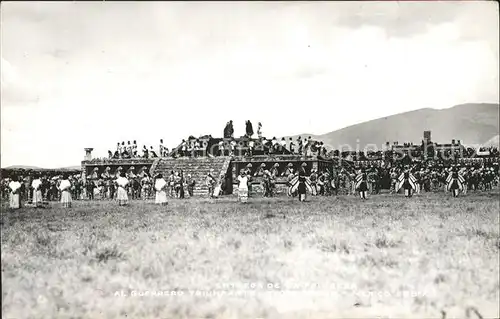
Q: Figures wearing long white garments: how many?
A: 6